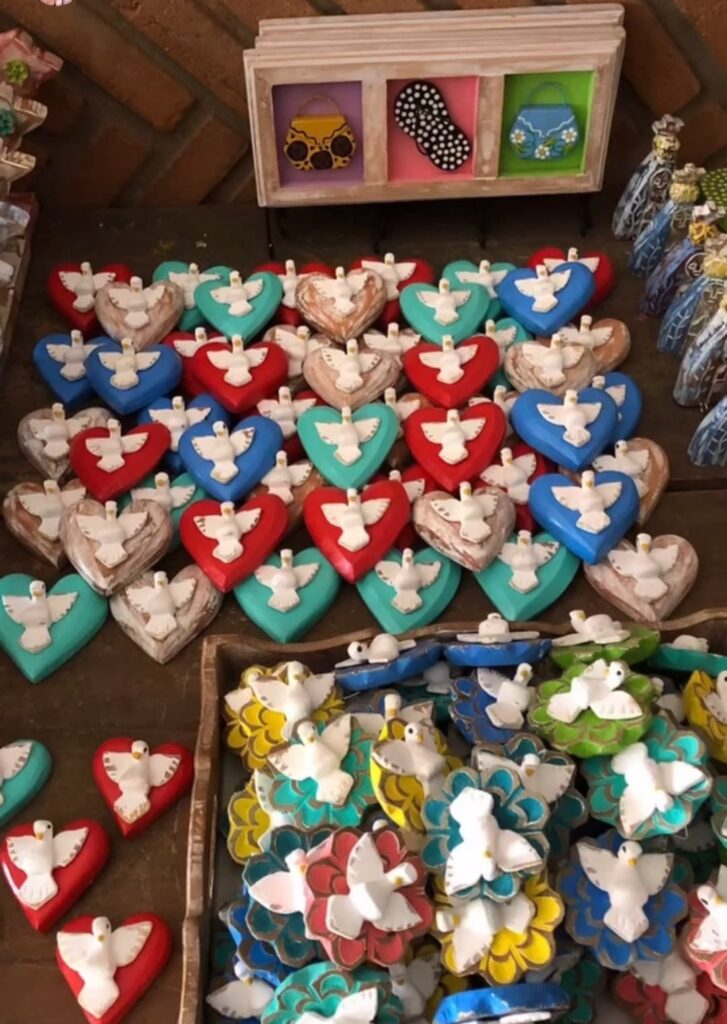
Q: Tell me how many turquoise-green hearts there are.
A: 12